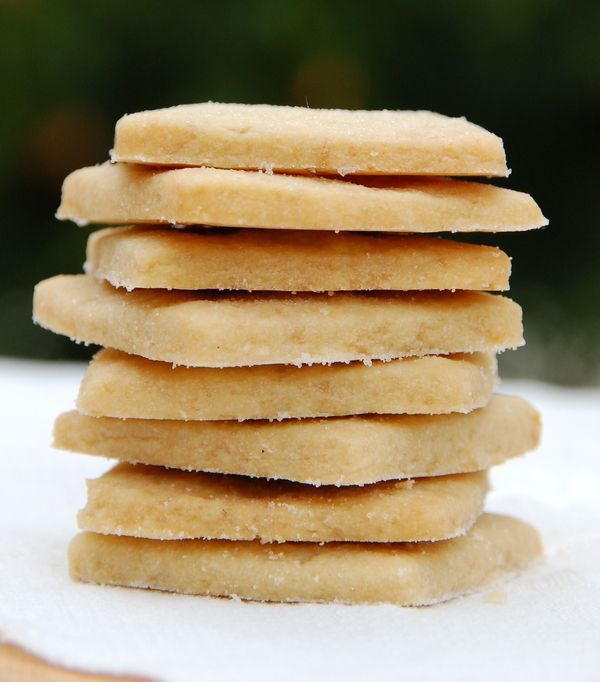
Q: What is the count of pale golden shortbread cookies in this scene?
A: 8